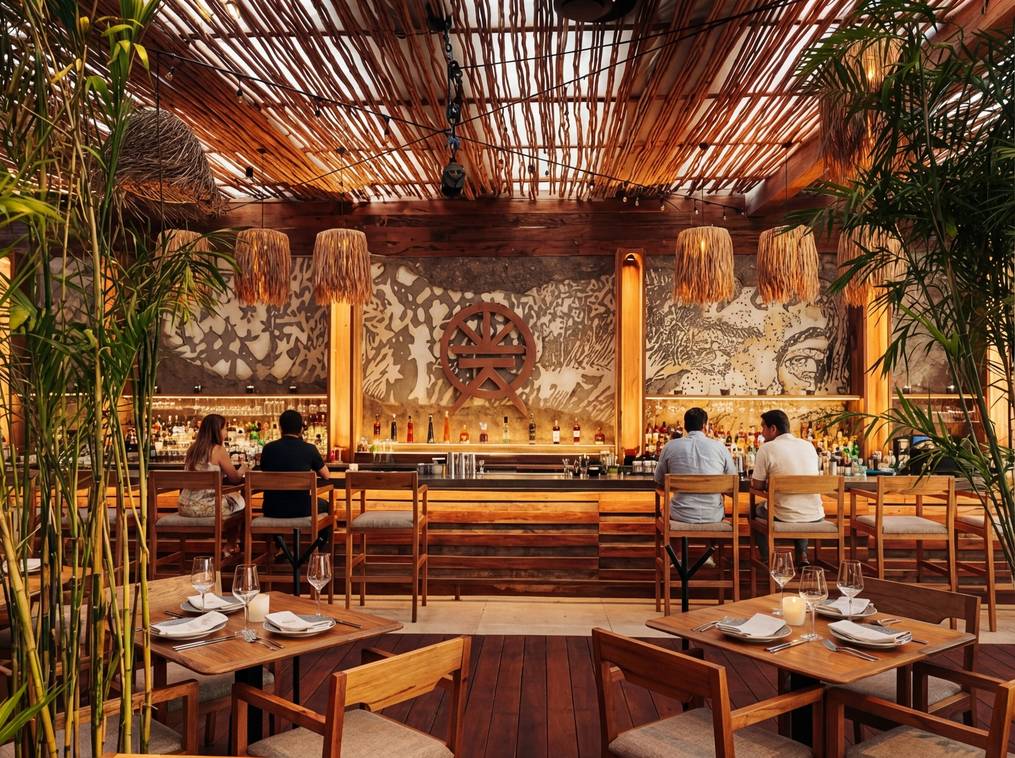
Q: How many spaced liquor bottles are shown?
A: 12